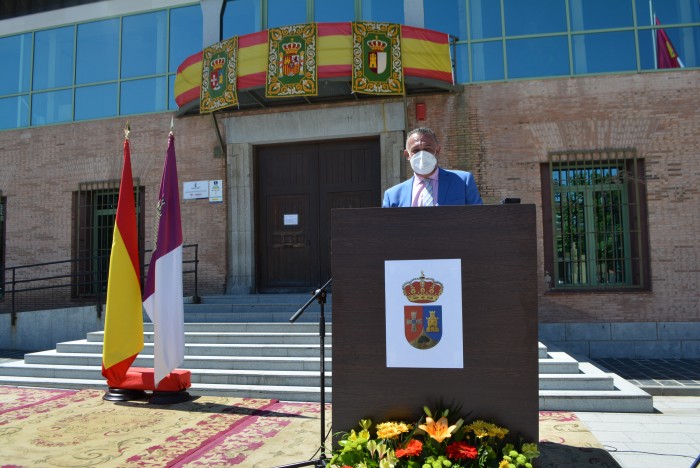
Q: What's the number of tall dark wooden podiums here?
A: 1